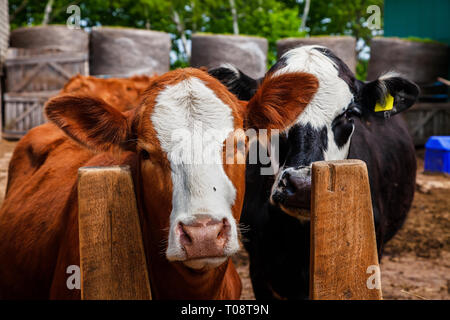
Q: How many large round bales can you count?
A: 5